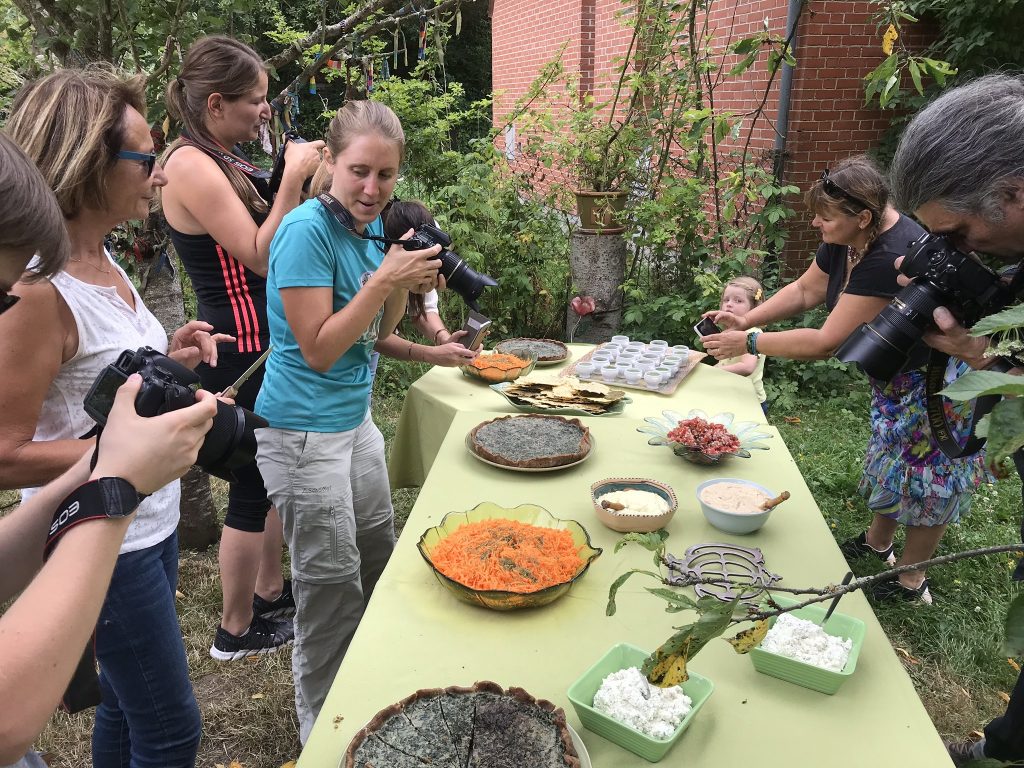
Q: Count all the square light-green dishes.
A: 2